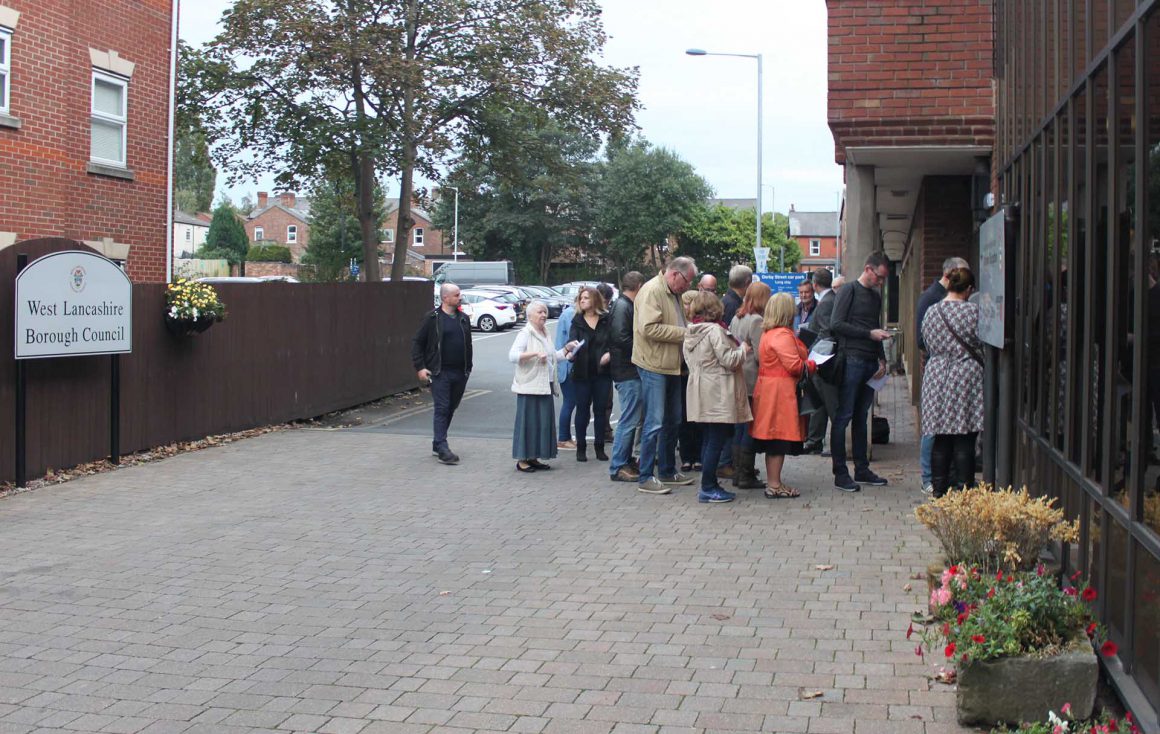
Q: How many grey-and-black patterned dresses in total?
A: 1